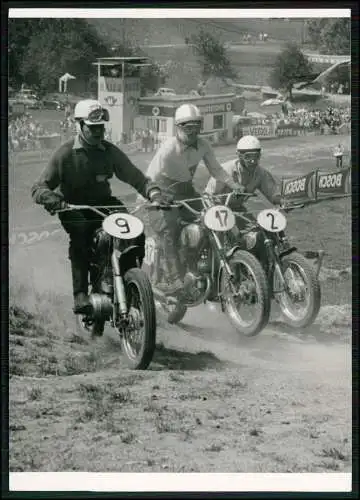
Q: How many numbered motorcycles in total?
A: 3